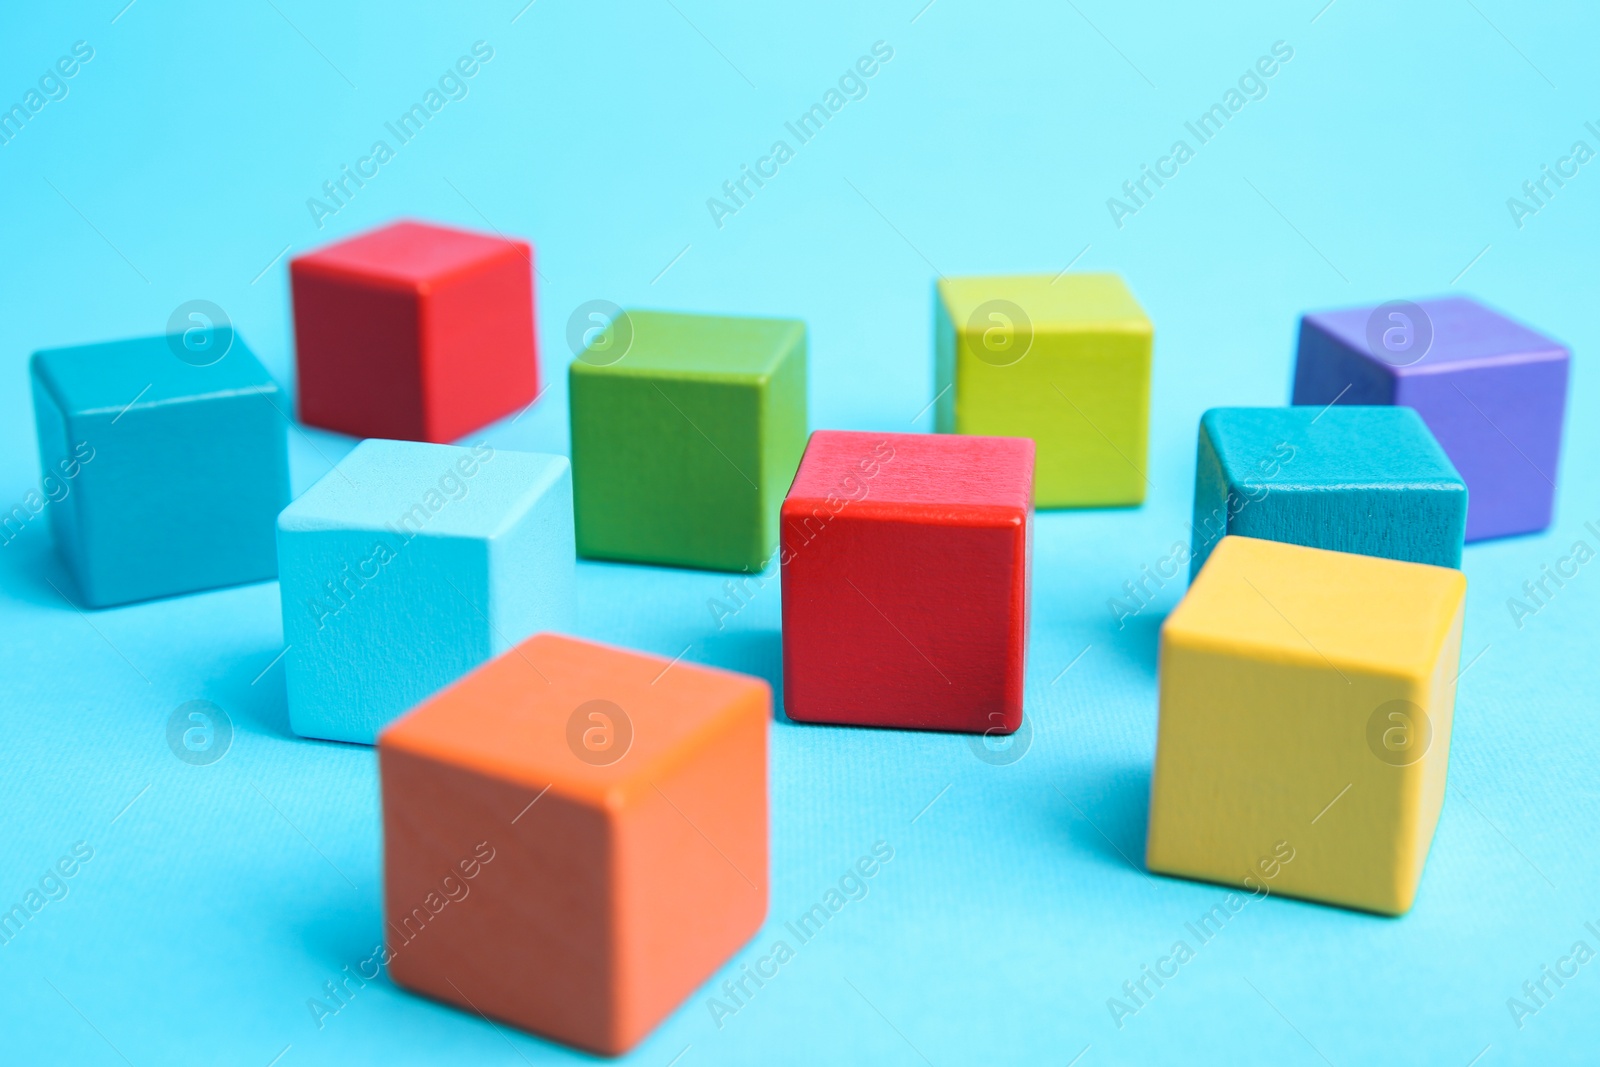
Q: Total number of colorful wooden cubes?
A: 10